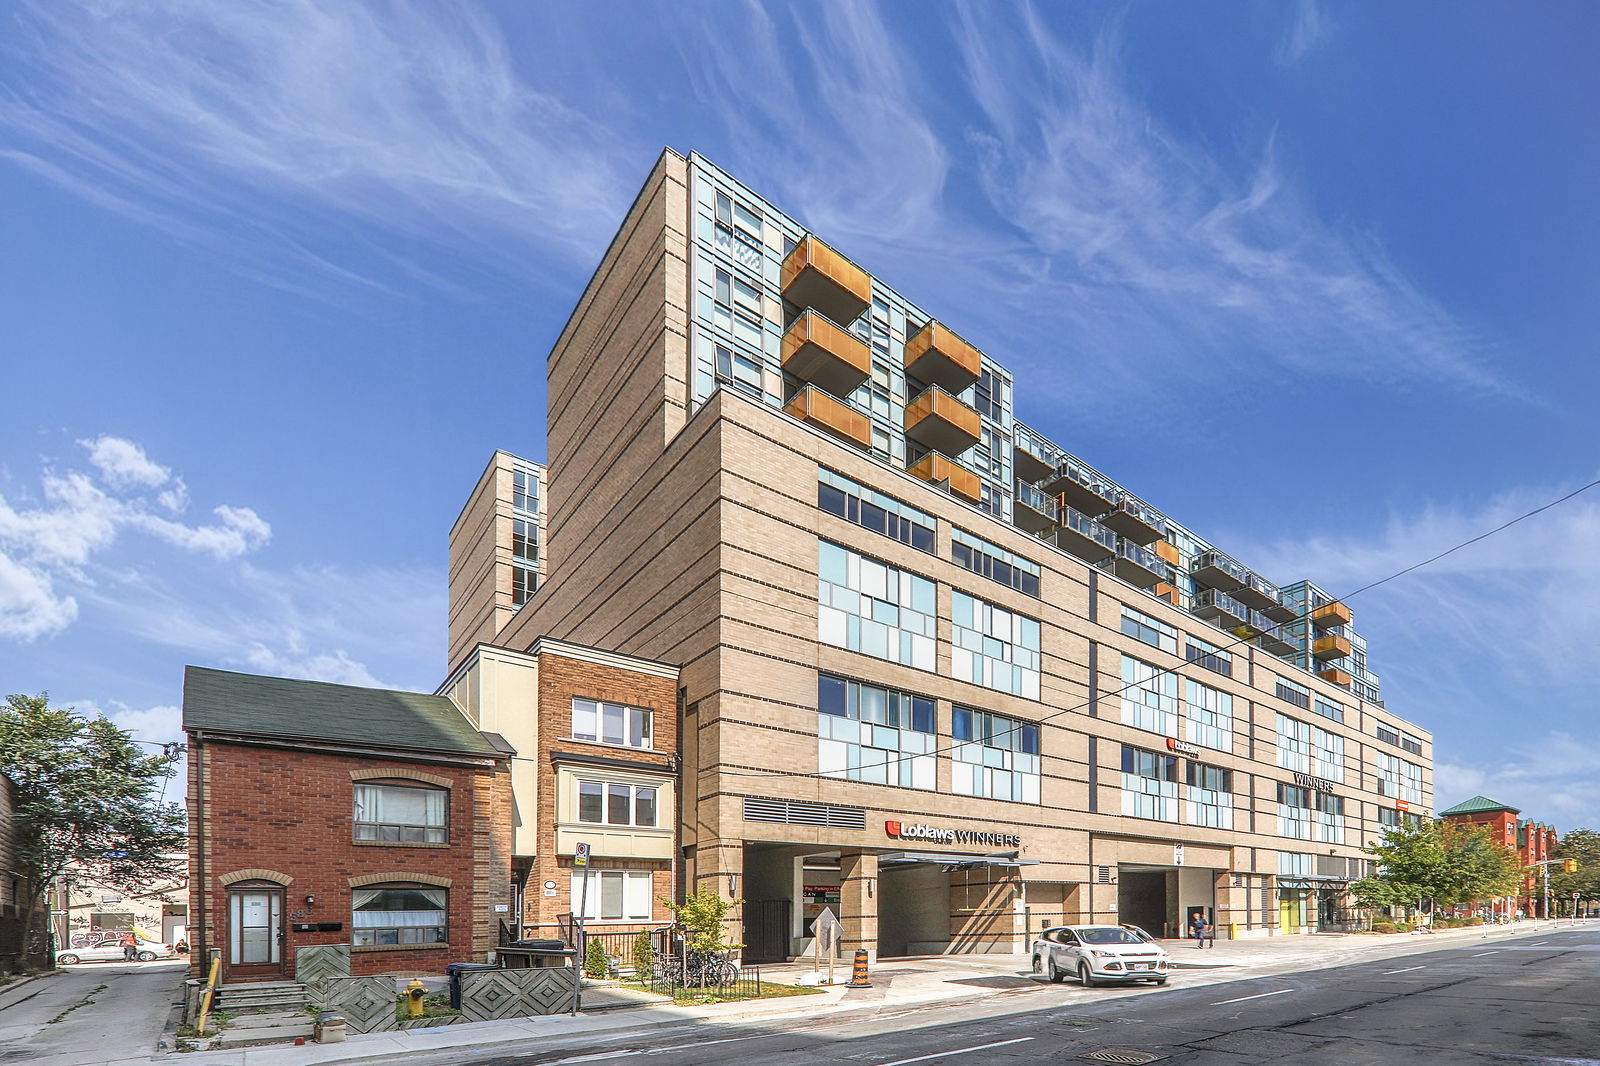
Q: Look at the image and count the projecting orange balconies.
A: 9